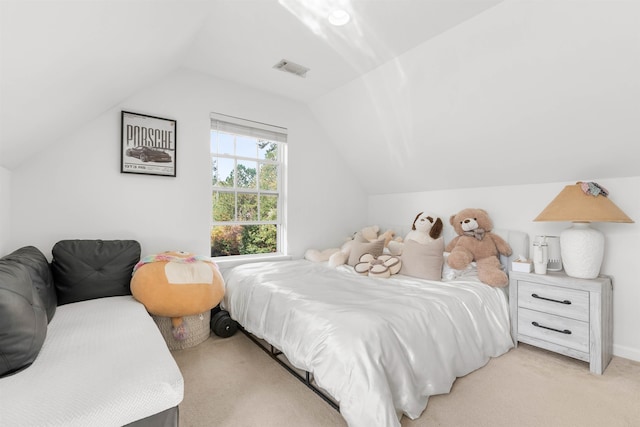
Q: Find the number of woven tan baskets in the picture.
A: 1